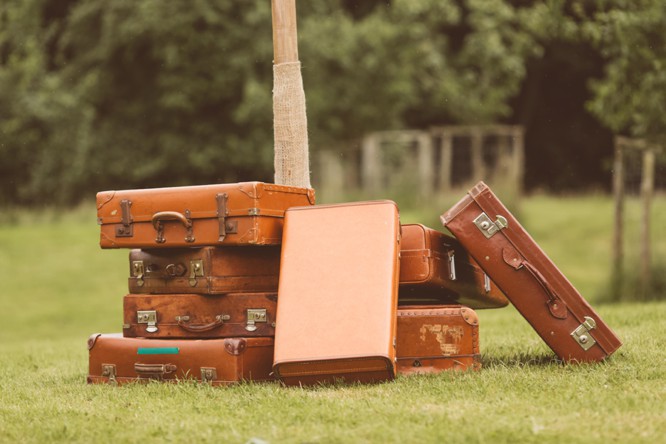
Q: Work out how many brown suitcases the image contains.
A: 8